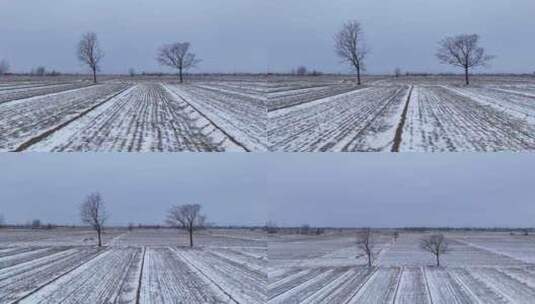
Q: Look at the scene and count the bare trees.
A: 8